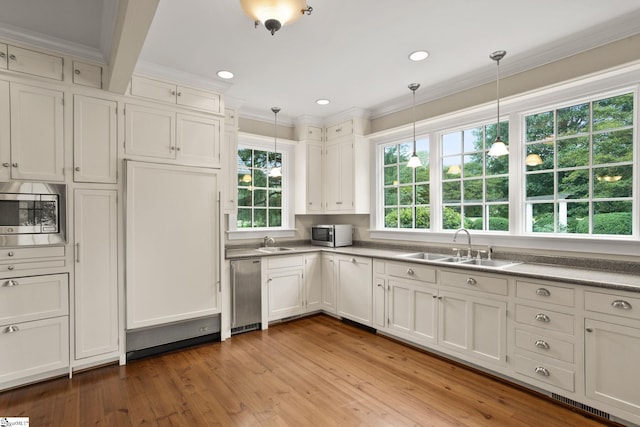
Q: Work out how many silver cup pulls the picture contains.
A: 10